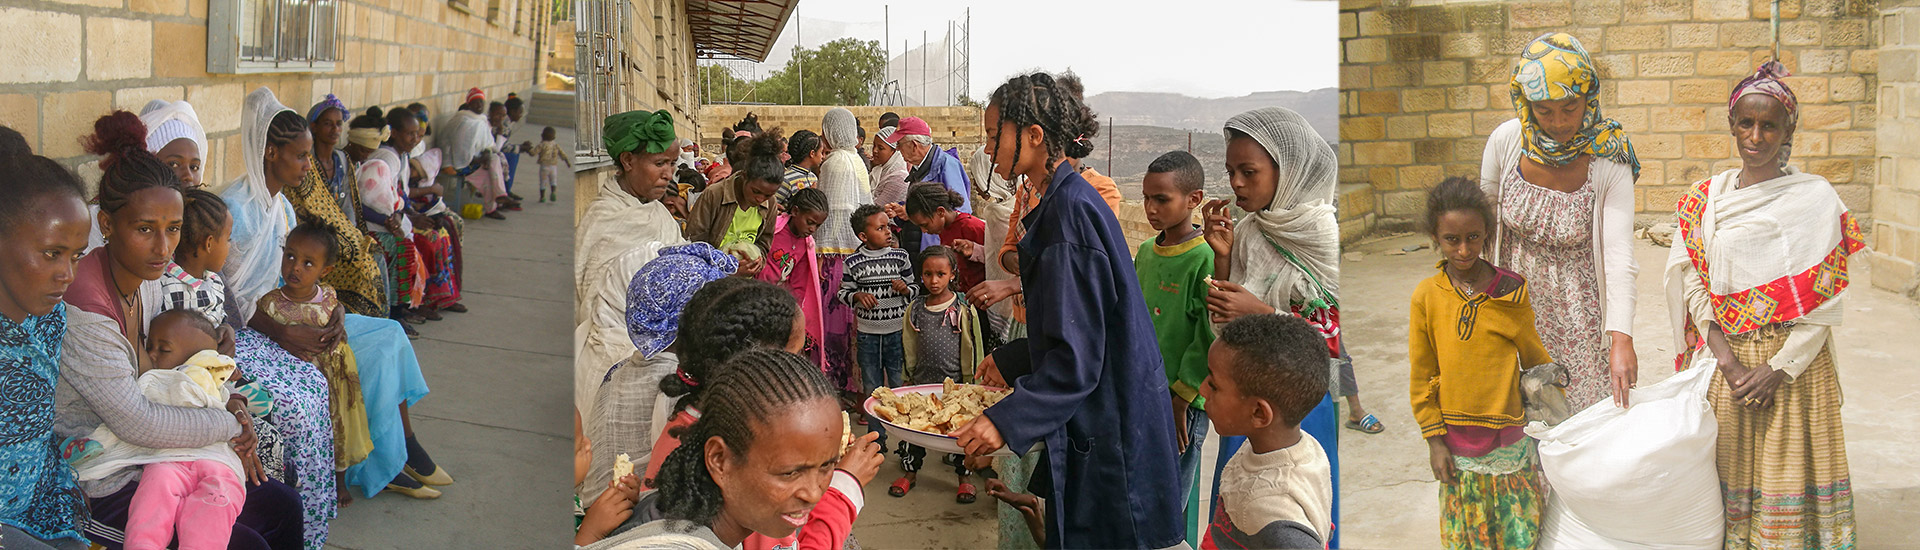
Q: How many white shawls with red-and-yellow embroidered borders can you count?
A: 1